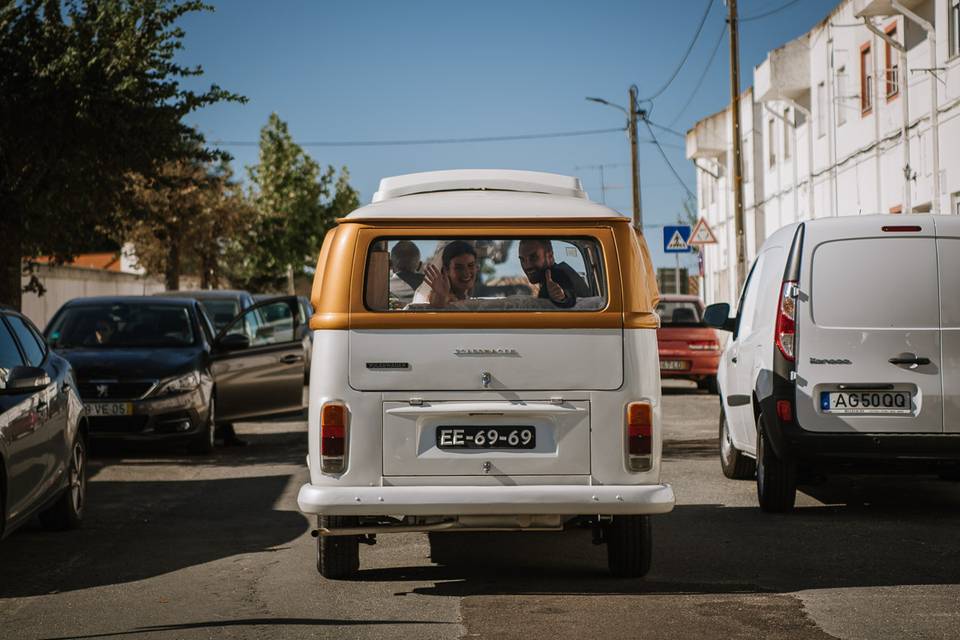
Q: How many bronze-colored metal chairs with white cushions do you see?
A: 0